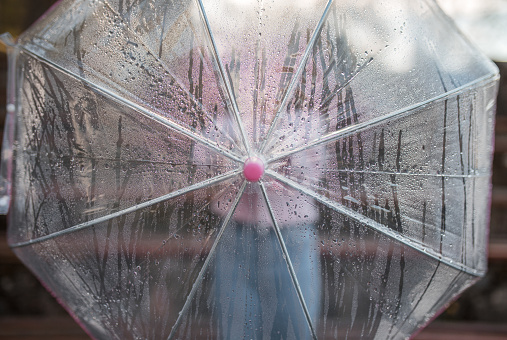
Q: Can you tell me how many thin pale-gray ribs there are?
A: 8